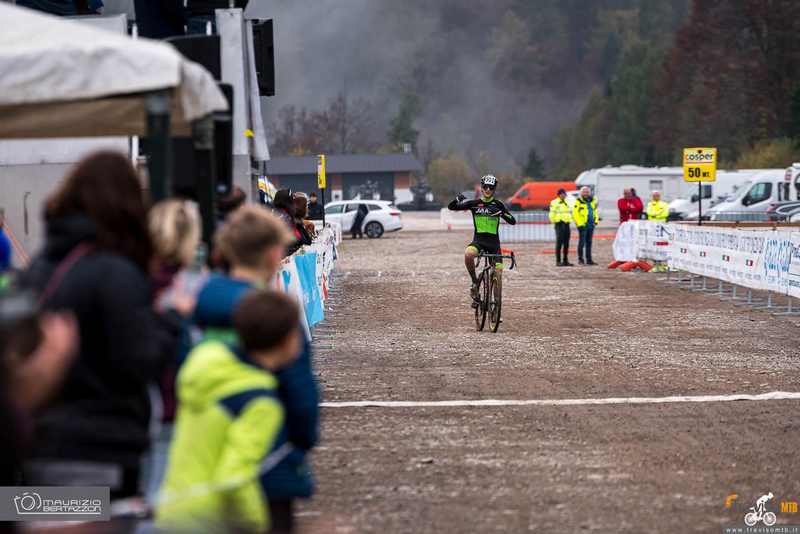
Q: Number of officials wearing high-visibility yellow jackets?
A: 3